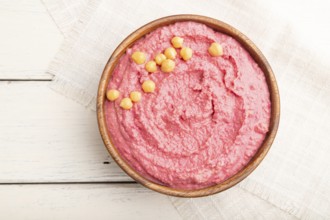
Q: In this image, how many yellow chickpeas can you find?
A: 12